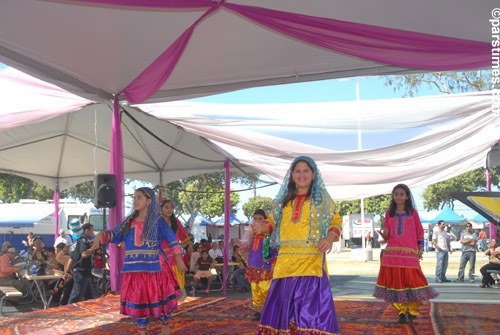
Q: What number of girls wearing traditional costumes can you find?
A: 5